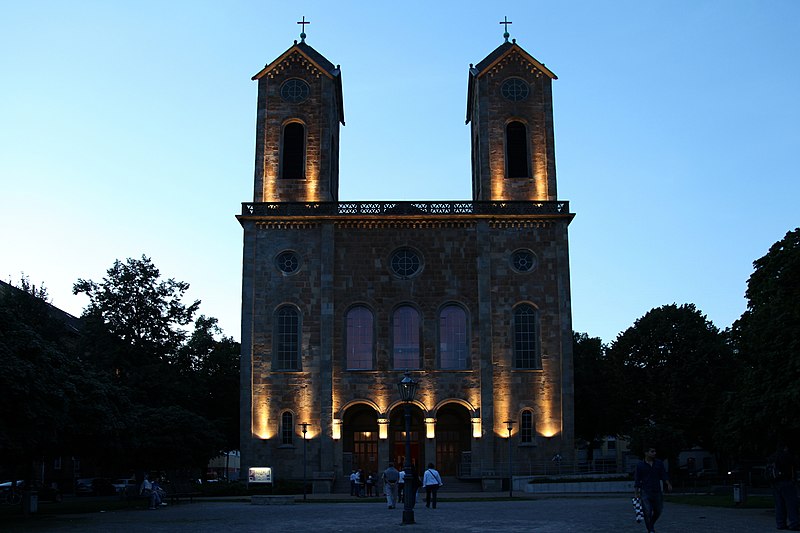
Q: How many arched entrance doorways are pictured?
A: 3